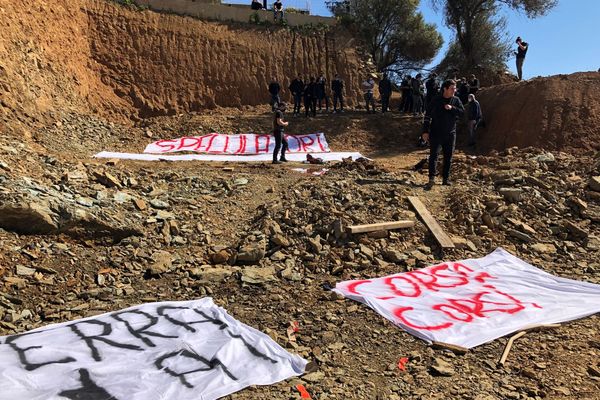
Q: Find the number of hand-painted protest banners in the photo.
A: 3